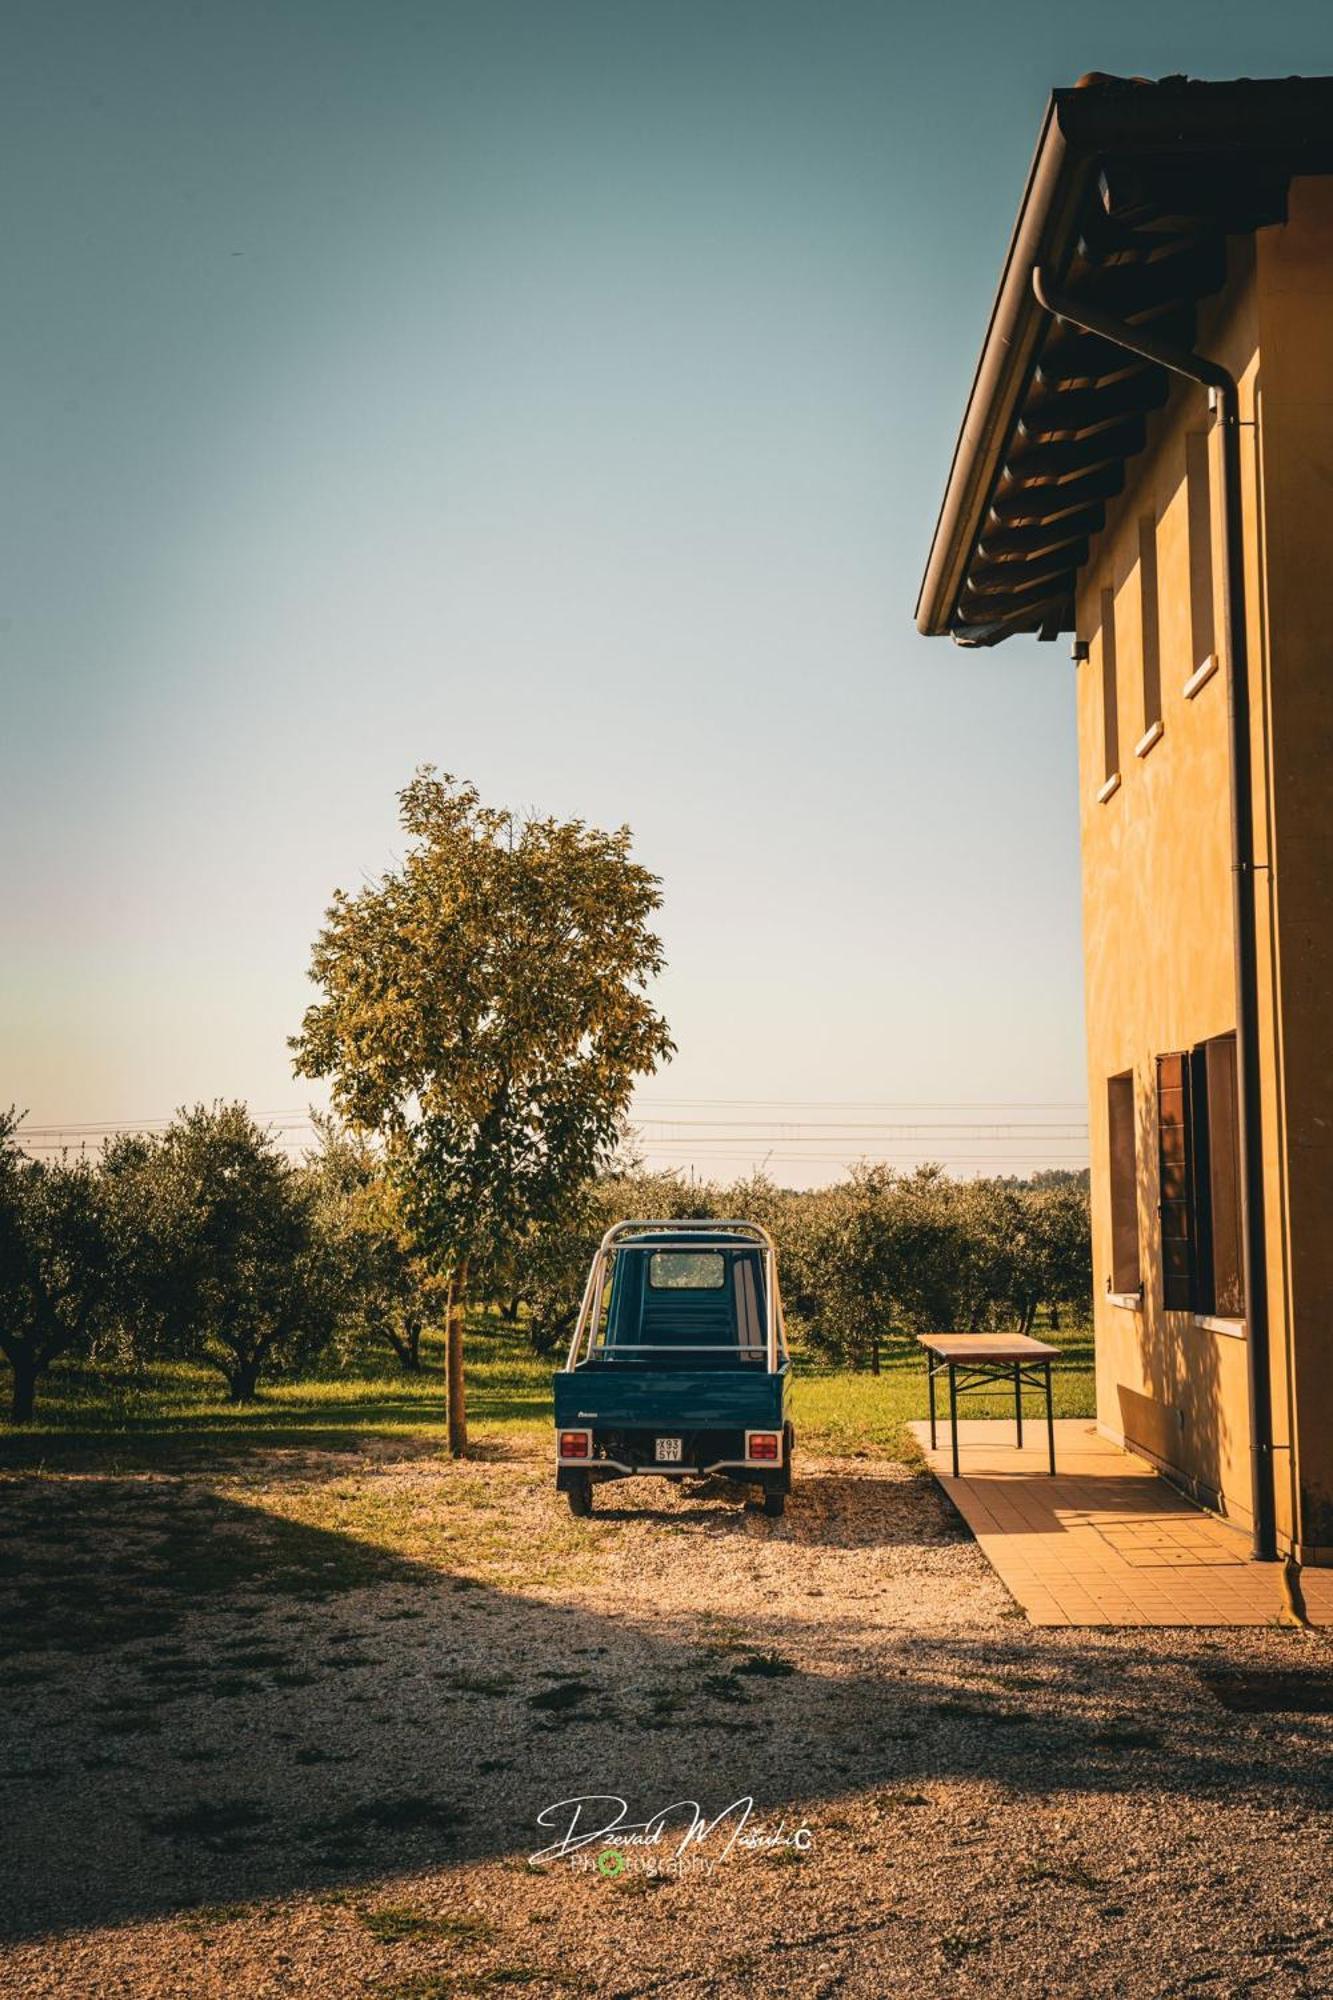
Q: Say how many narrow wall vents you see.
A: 3